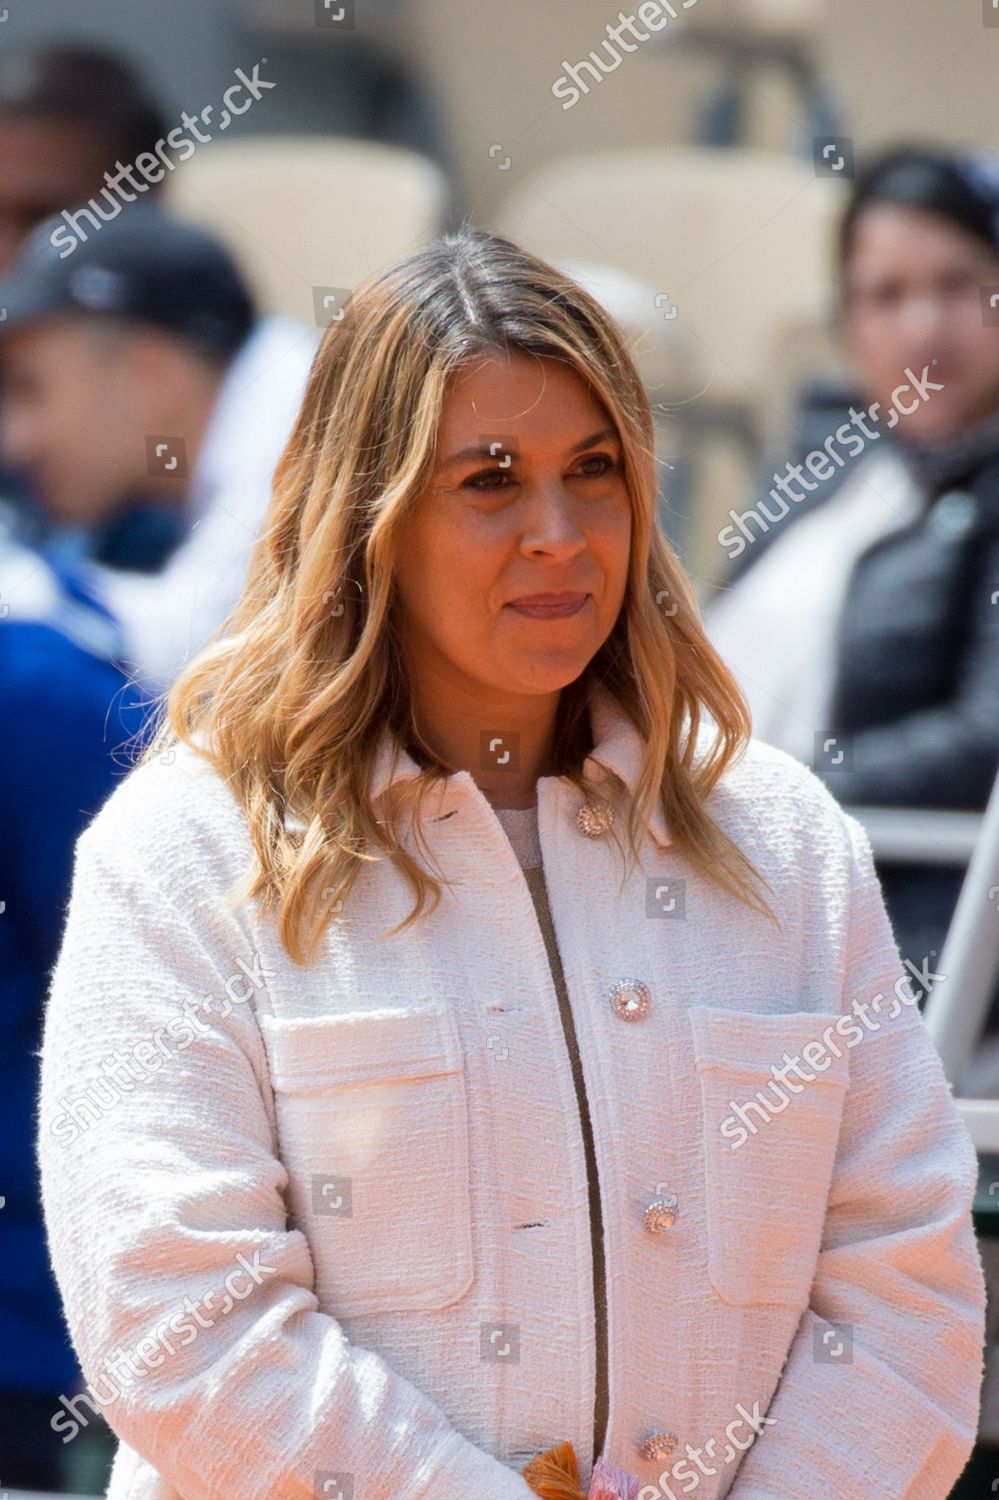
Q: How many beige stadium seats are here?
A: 2